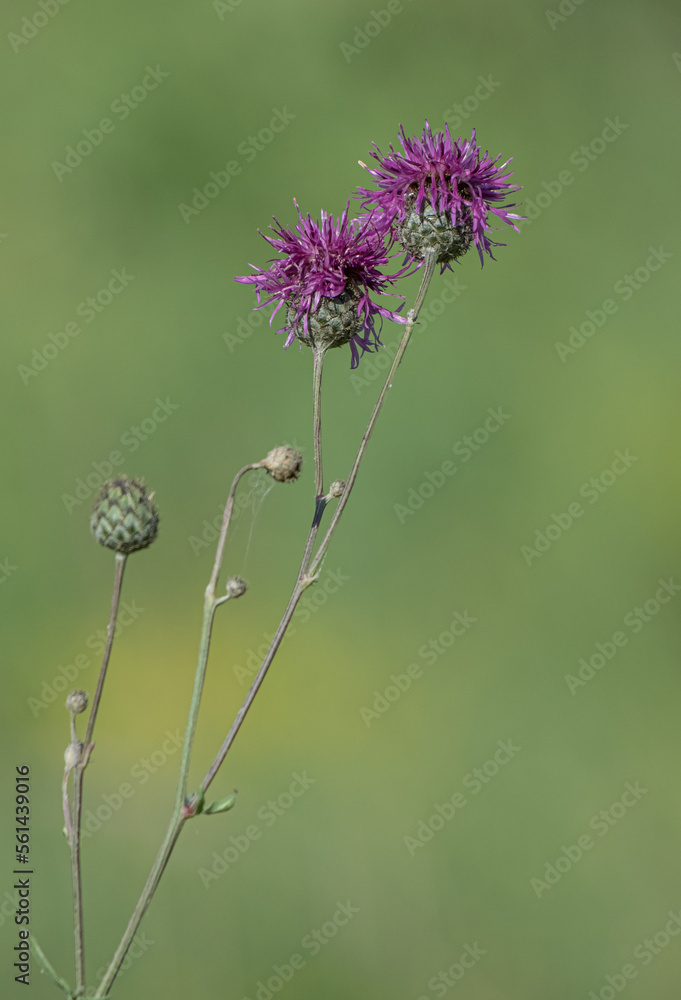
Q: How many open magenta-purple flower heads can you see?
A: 2